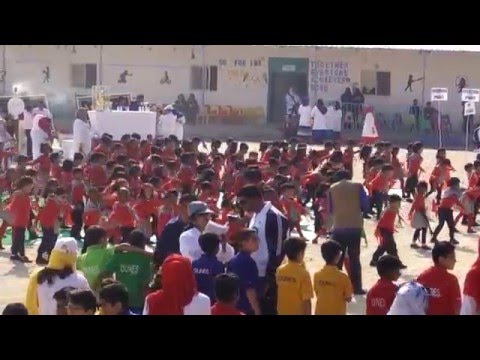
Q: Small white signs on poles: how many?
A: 3